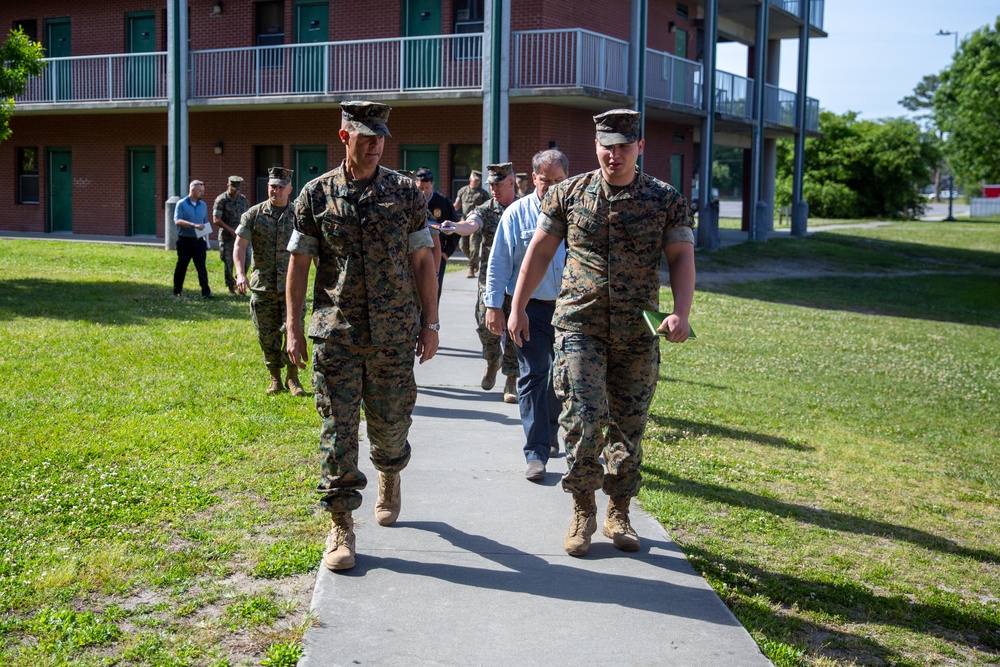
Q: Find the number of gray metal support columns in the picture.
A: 6